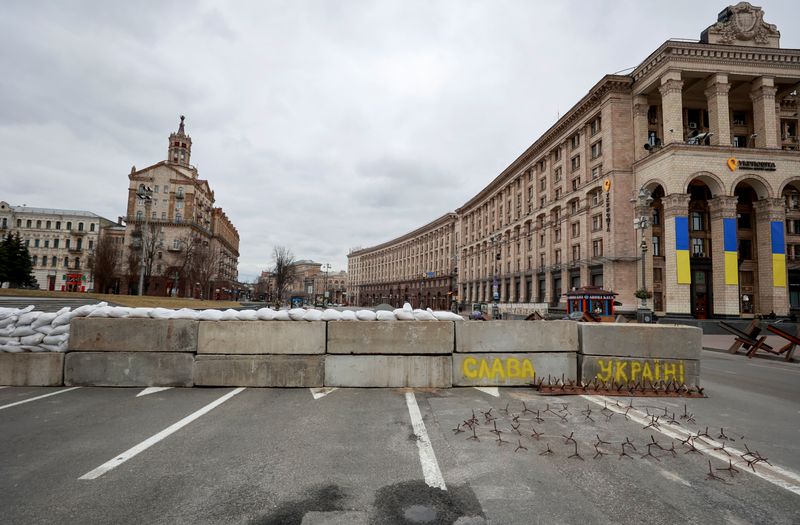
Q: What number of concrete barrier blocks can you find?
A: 11